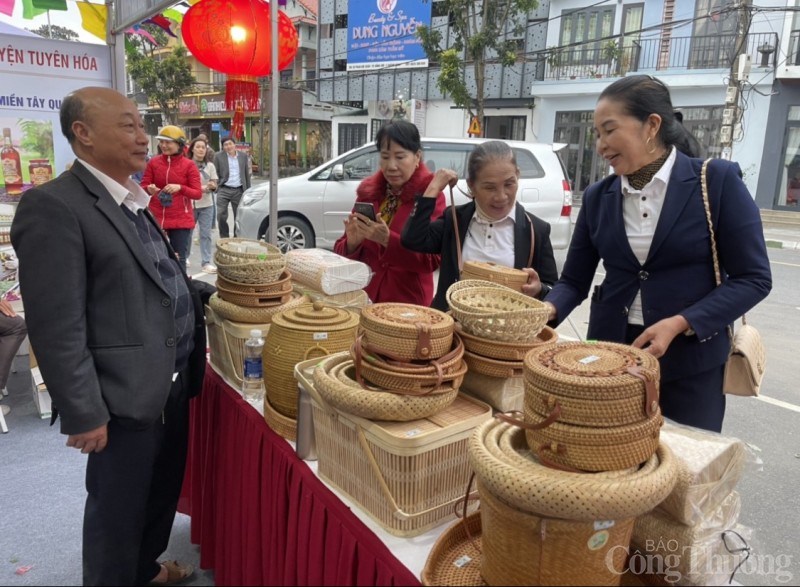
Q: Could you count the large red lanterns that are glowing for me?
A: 1